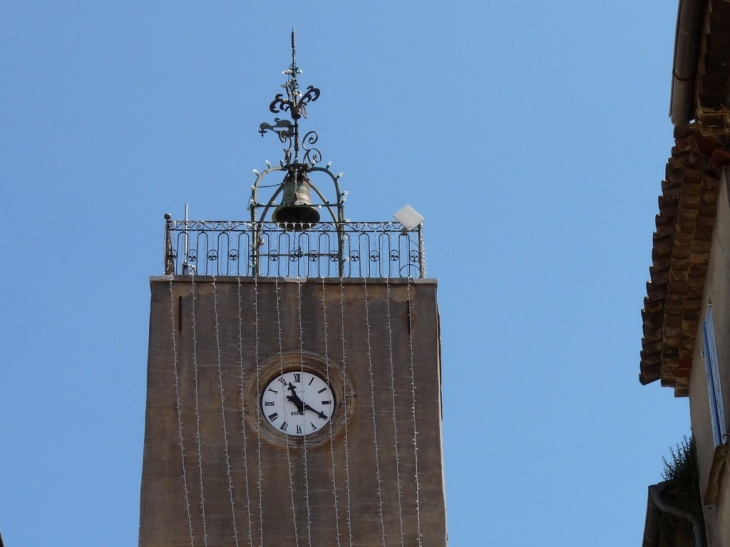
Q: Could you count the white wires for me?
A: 12